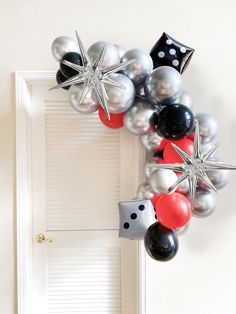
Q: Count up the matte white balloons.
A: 0